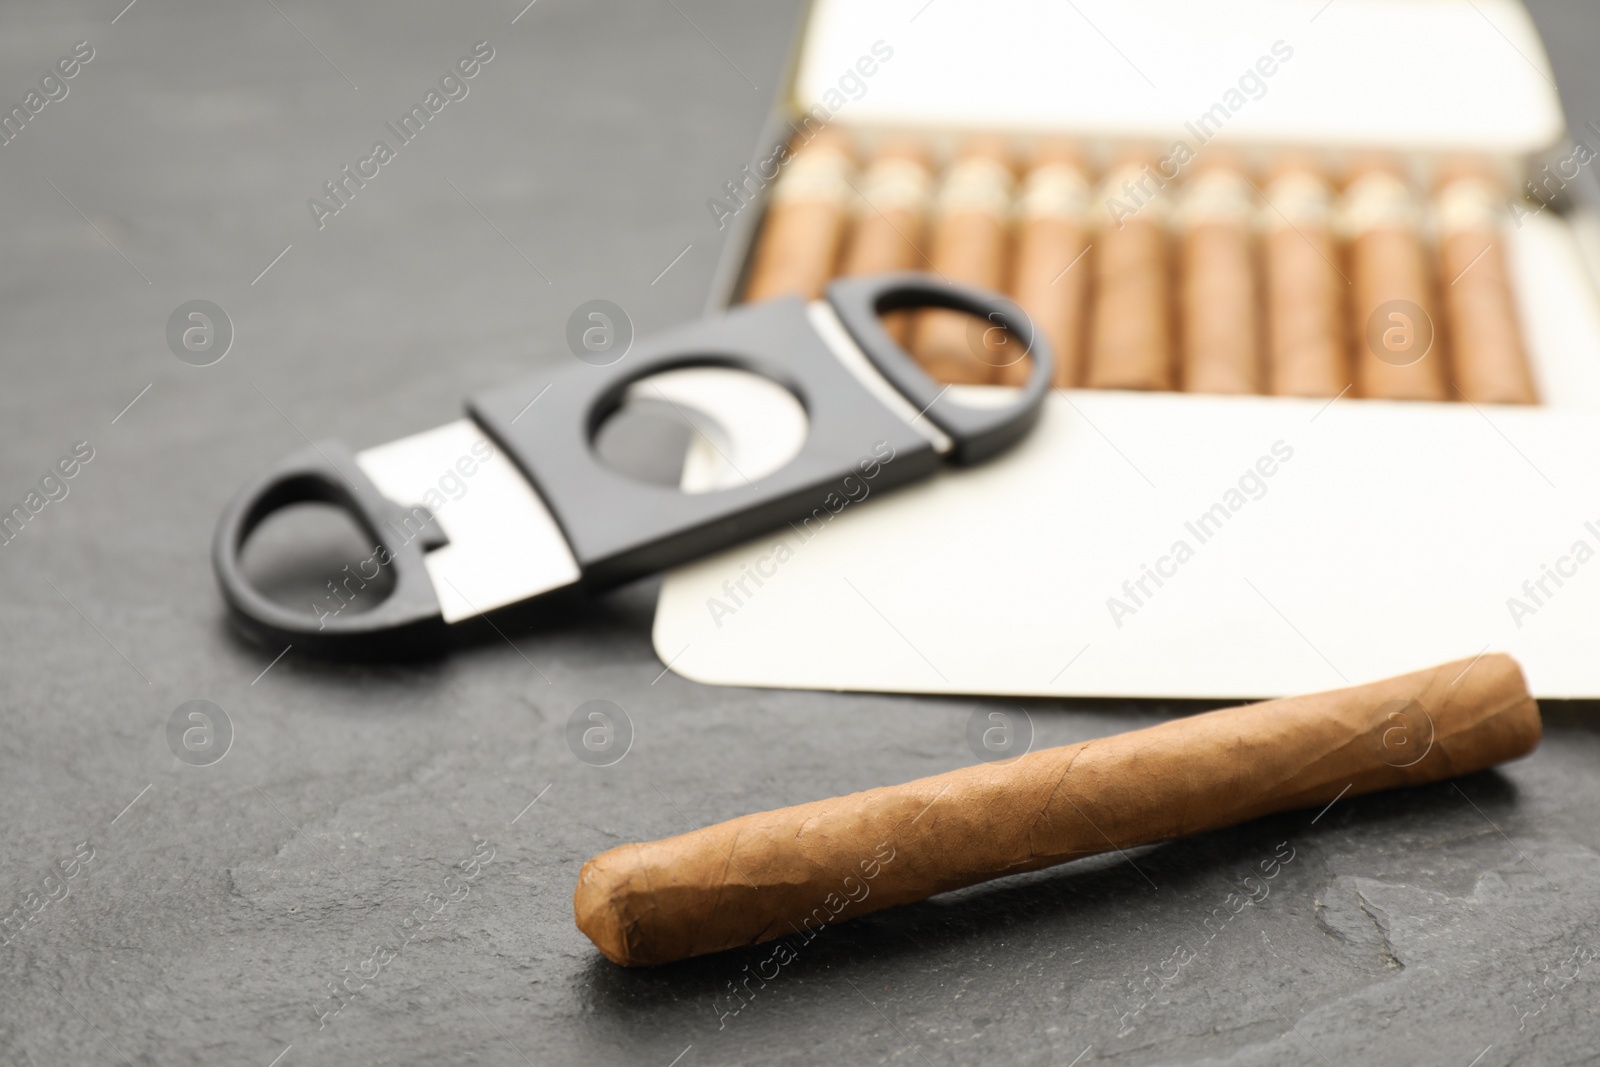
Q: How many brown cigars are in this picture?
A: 10